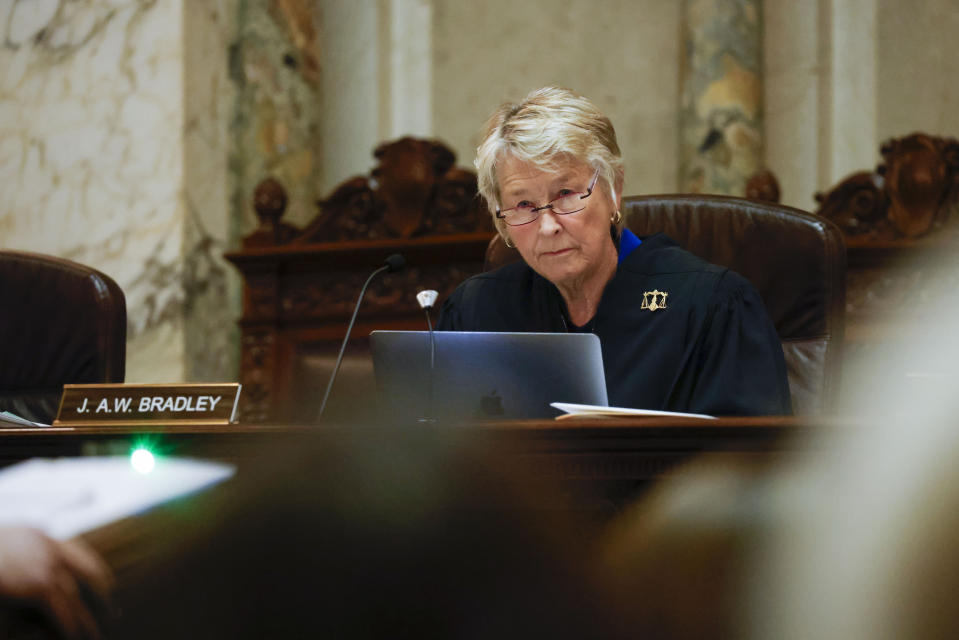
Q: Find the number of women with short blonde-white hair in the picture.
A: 1